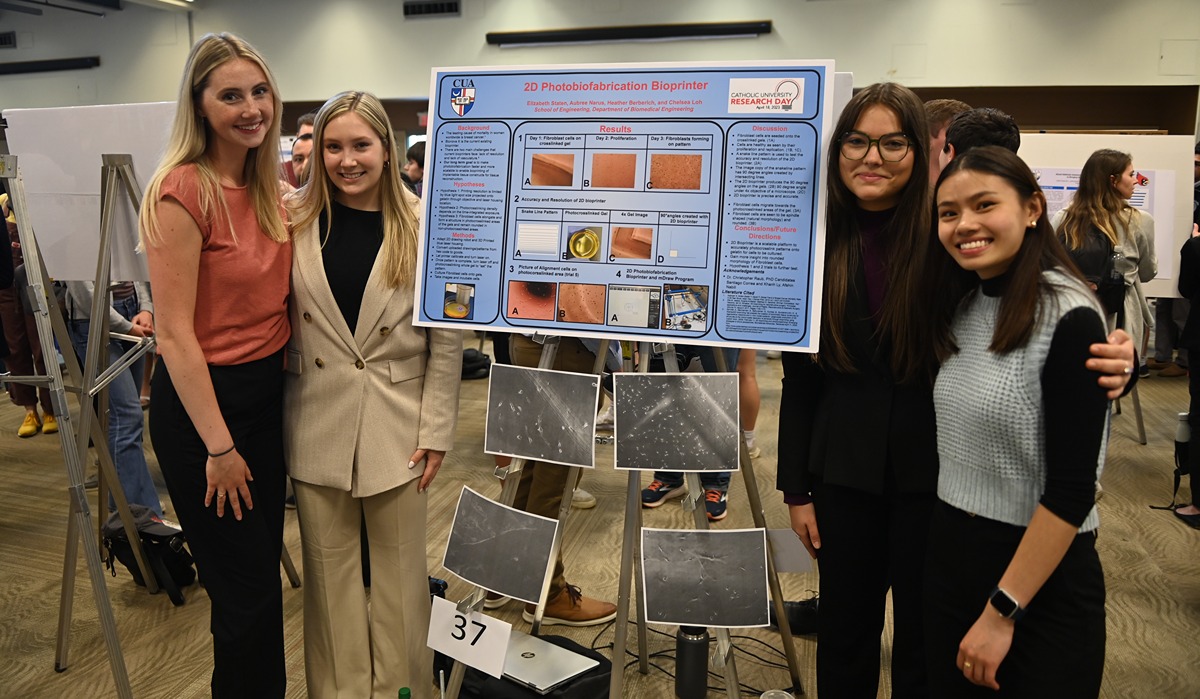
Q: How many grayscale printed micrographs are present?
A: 4